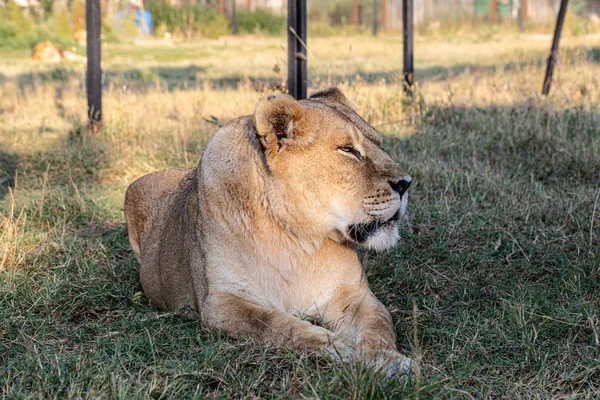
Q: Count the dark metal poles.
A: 4